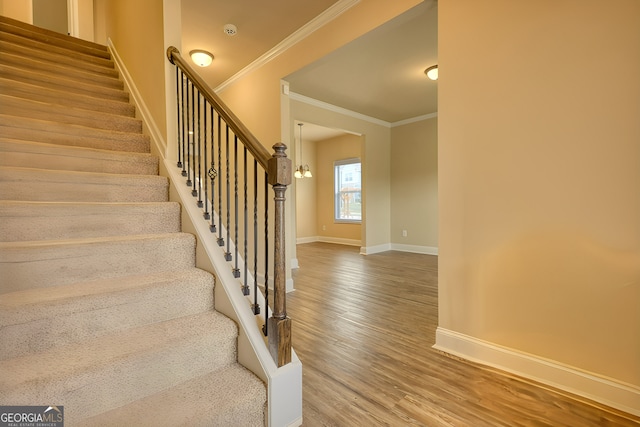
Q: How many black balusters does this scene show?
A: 13